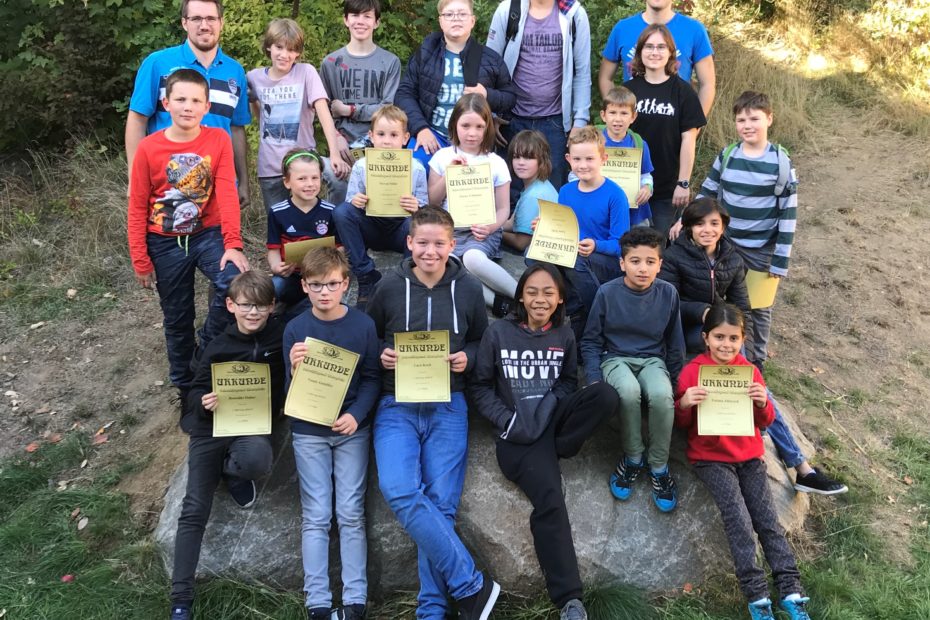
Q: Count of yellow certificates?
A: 10